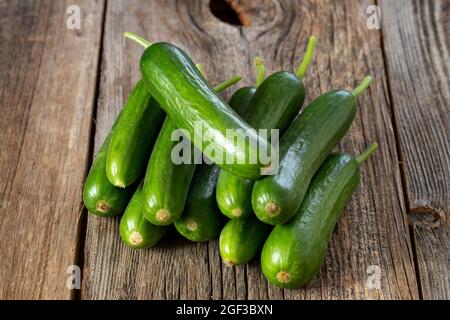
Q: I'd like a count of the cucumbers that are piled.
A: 10